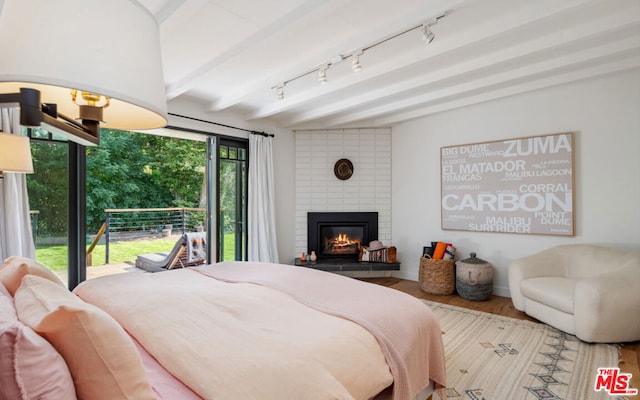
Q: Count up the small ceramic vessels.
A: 3